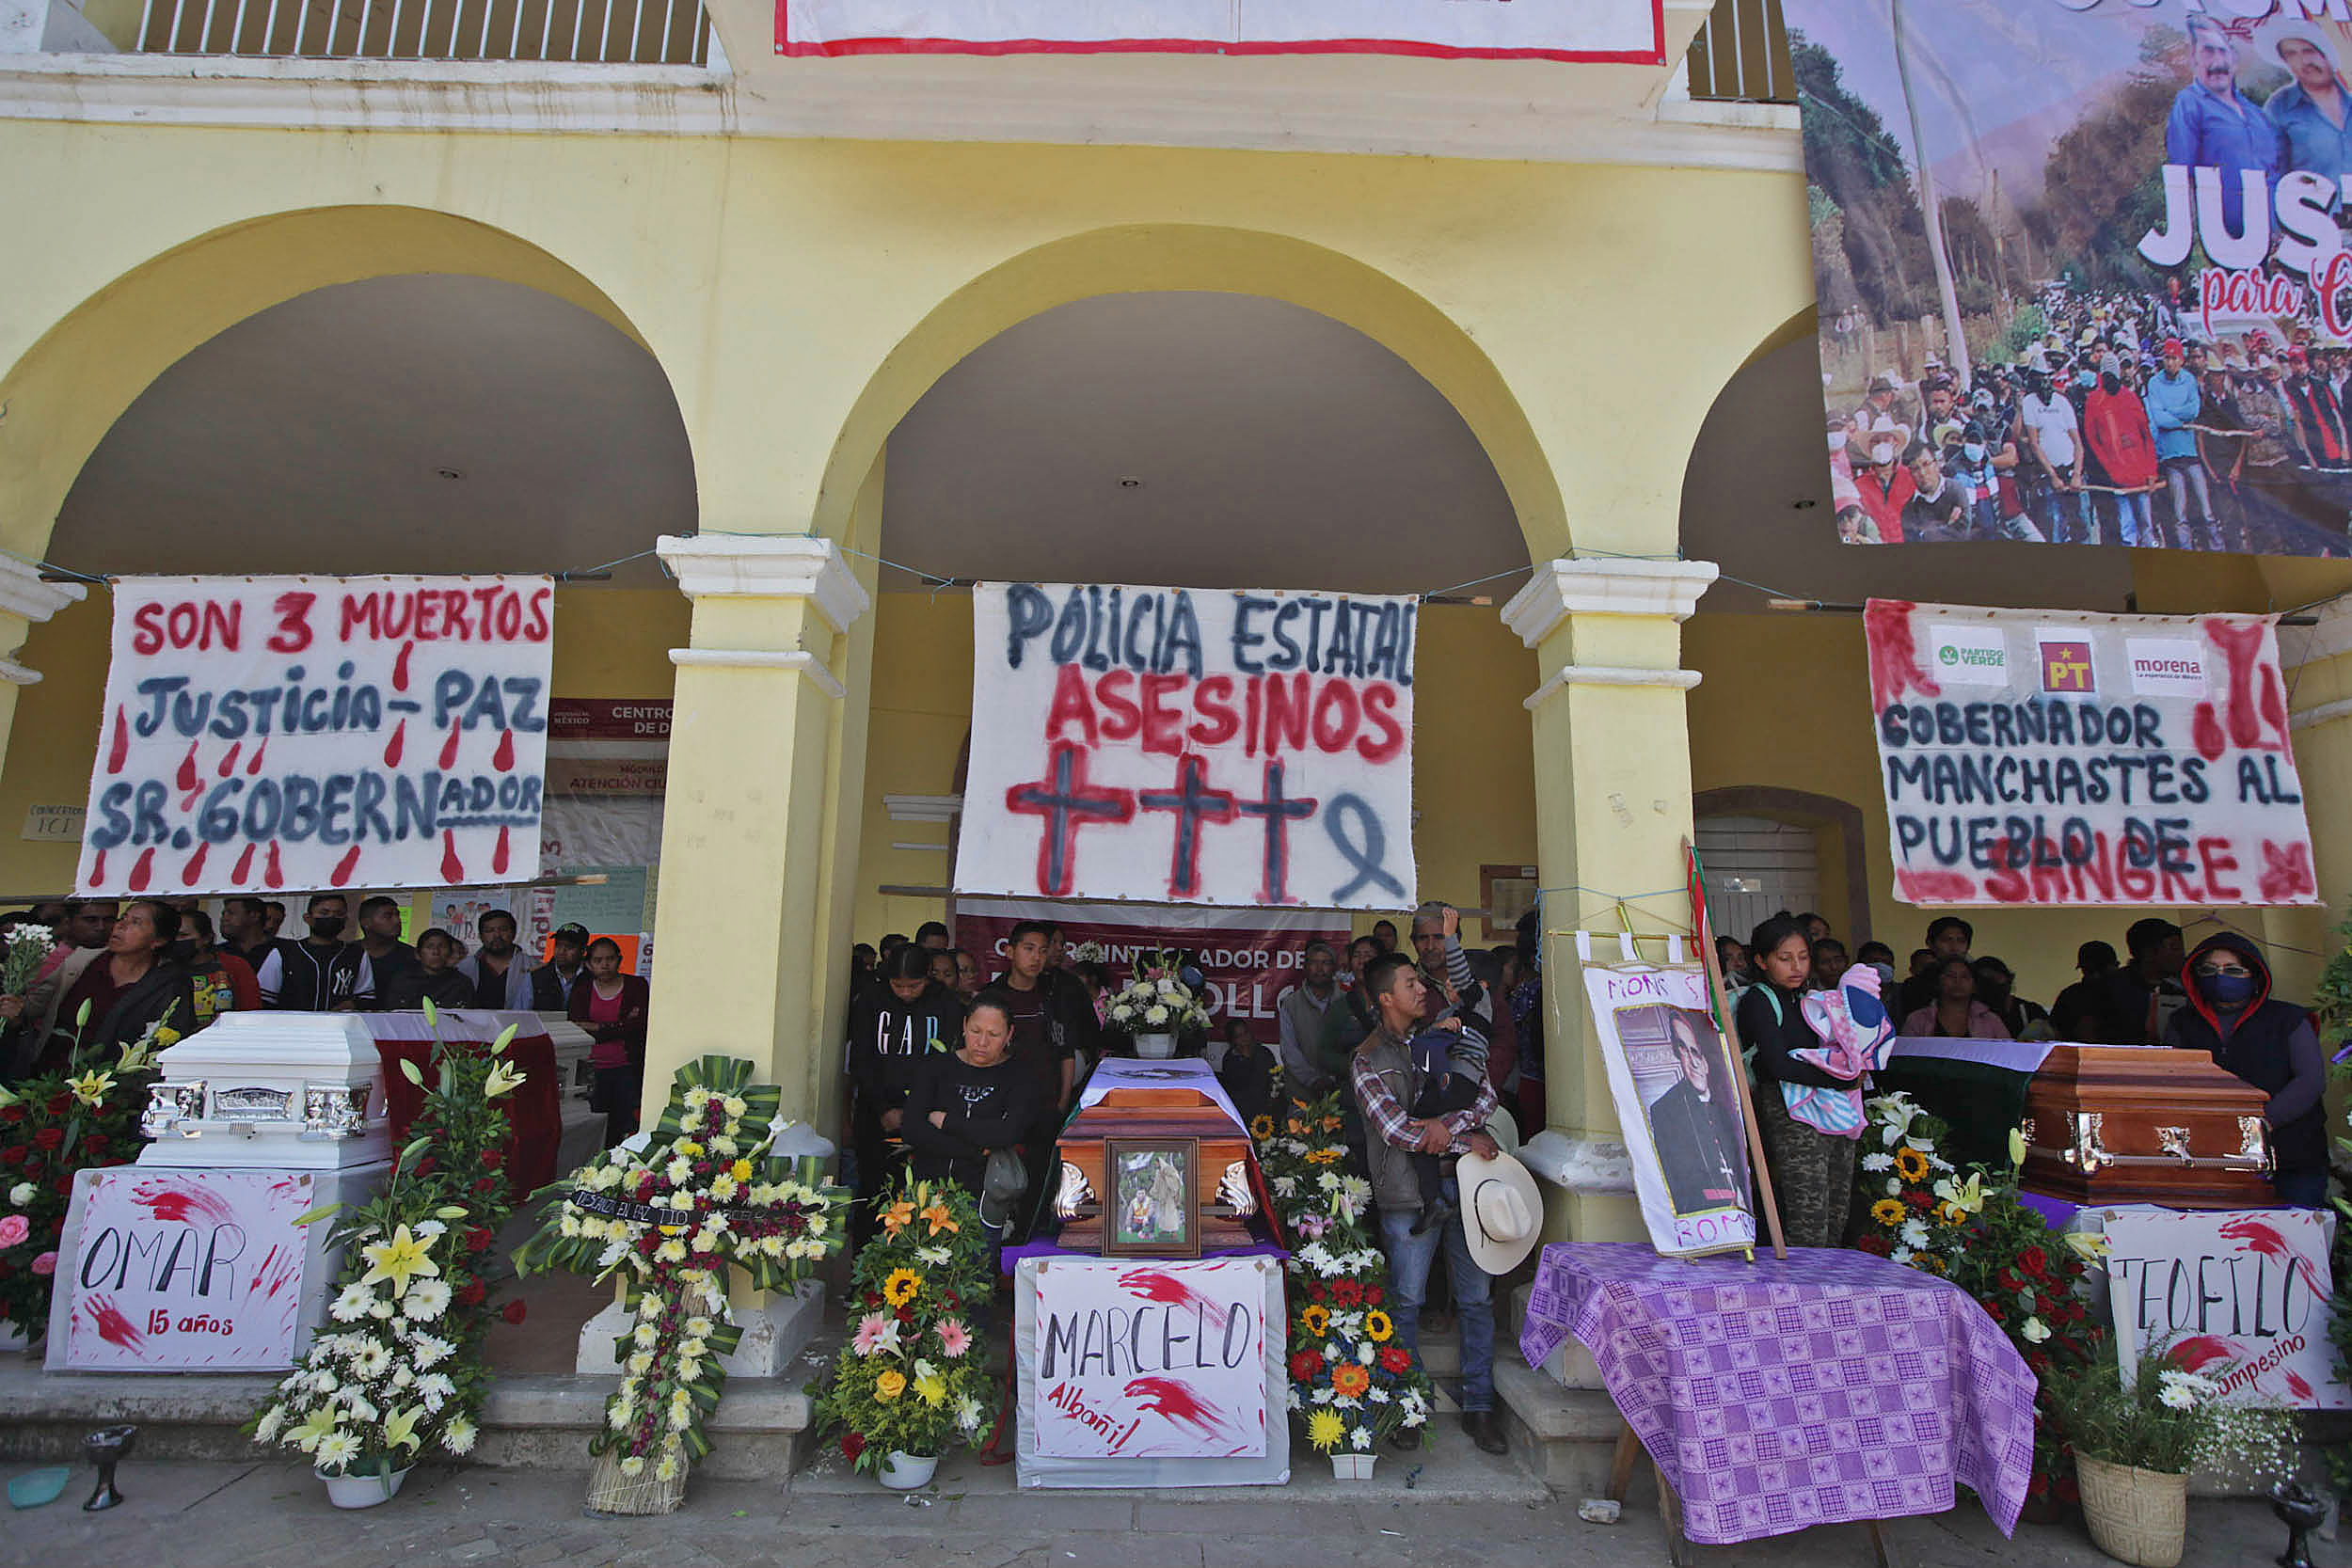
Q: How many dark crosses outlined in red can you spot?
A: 3